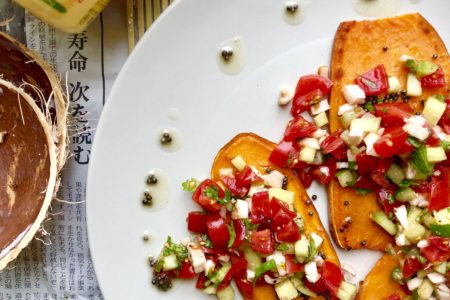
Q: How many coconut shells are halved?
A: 2